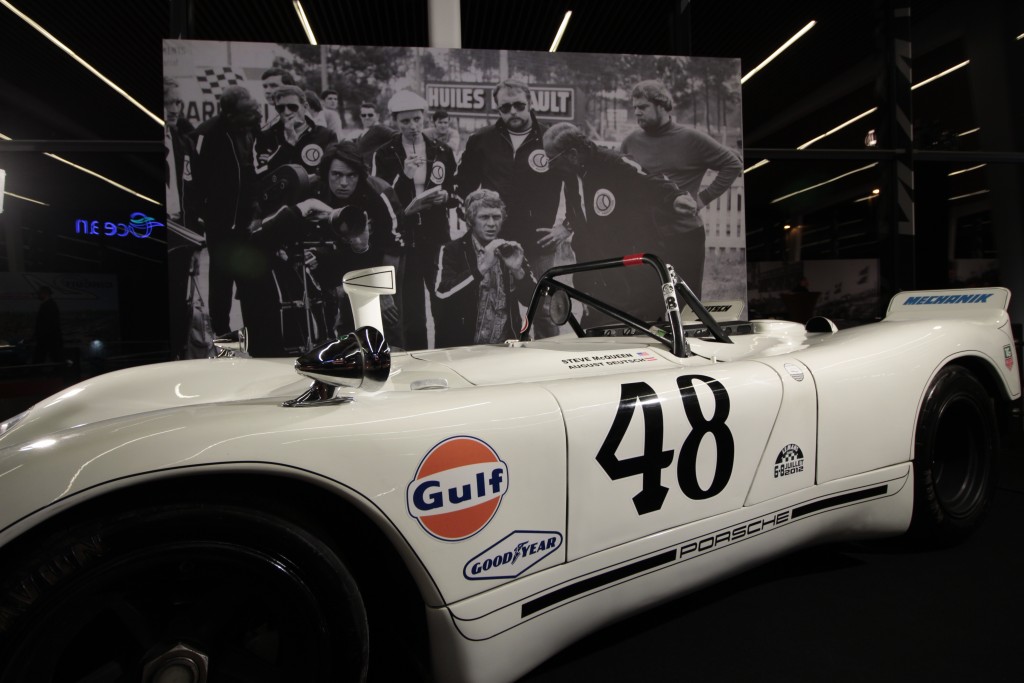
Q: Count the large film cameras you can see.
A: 1